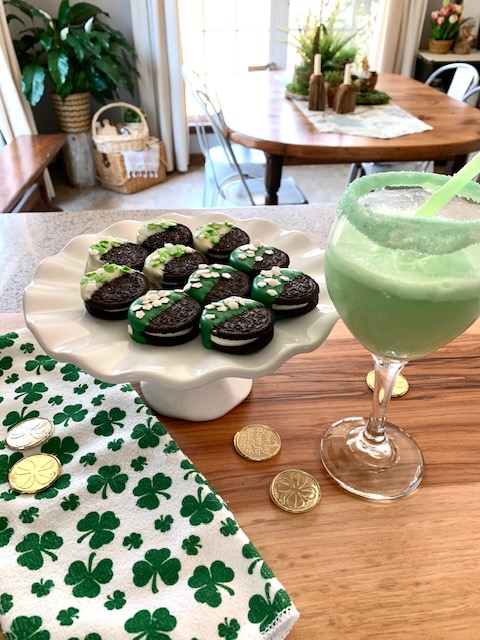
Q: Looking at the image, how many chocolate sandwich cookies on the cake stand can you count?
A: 10